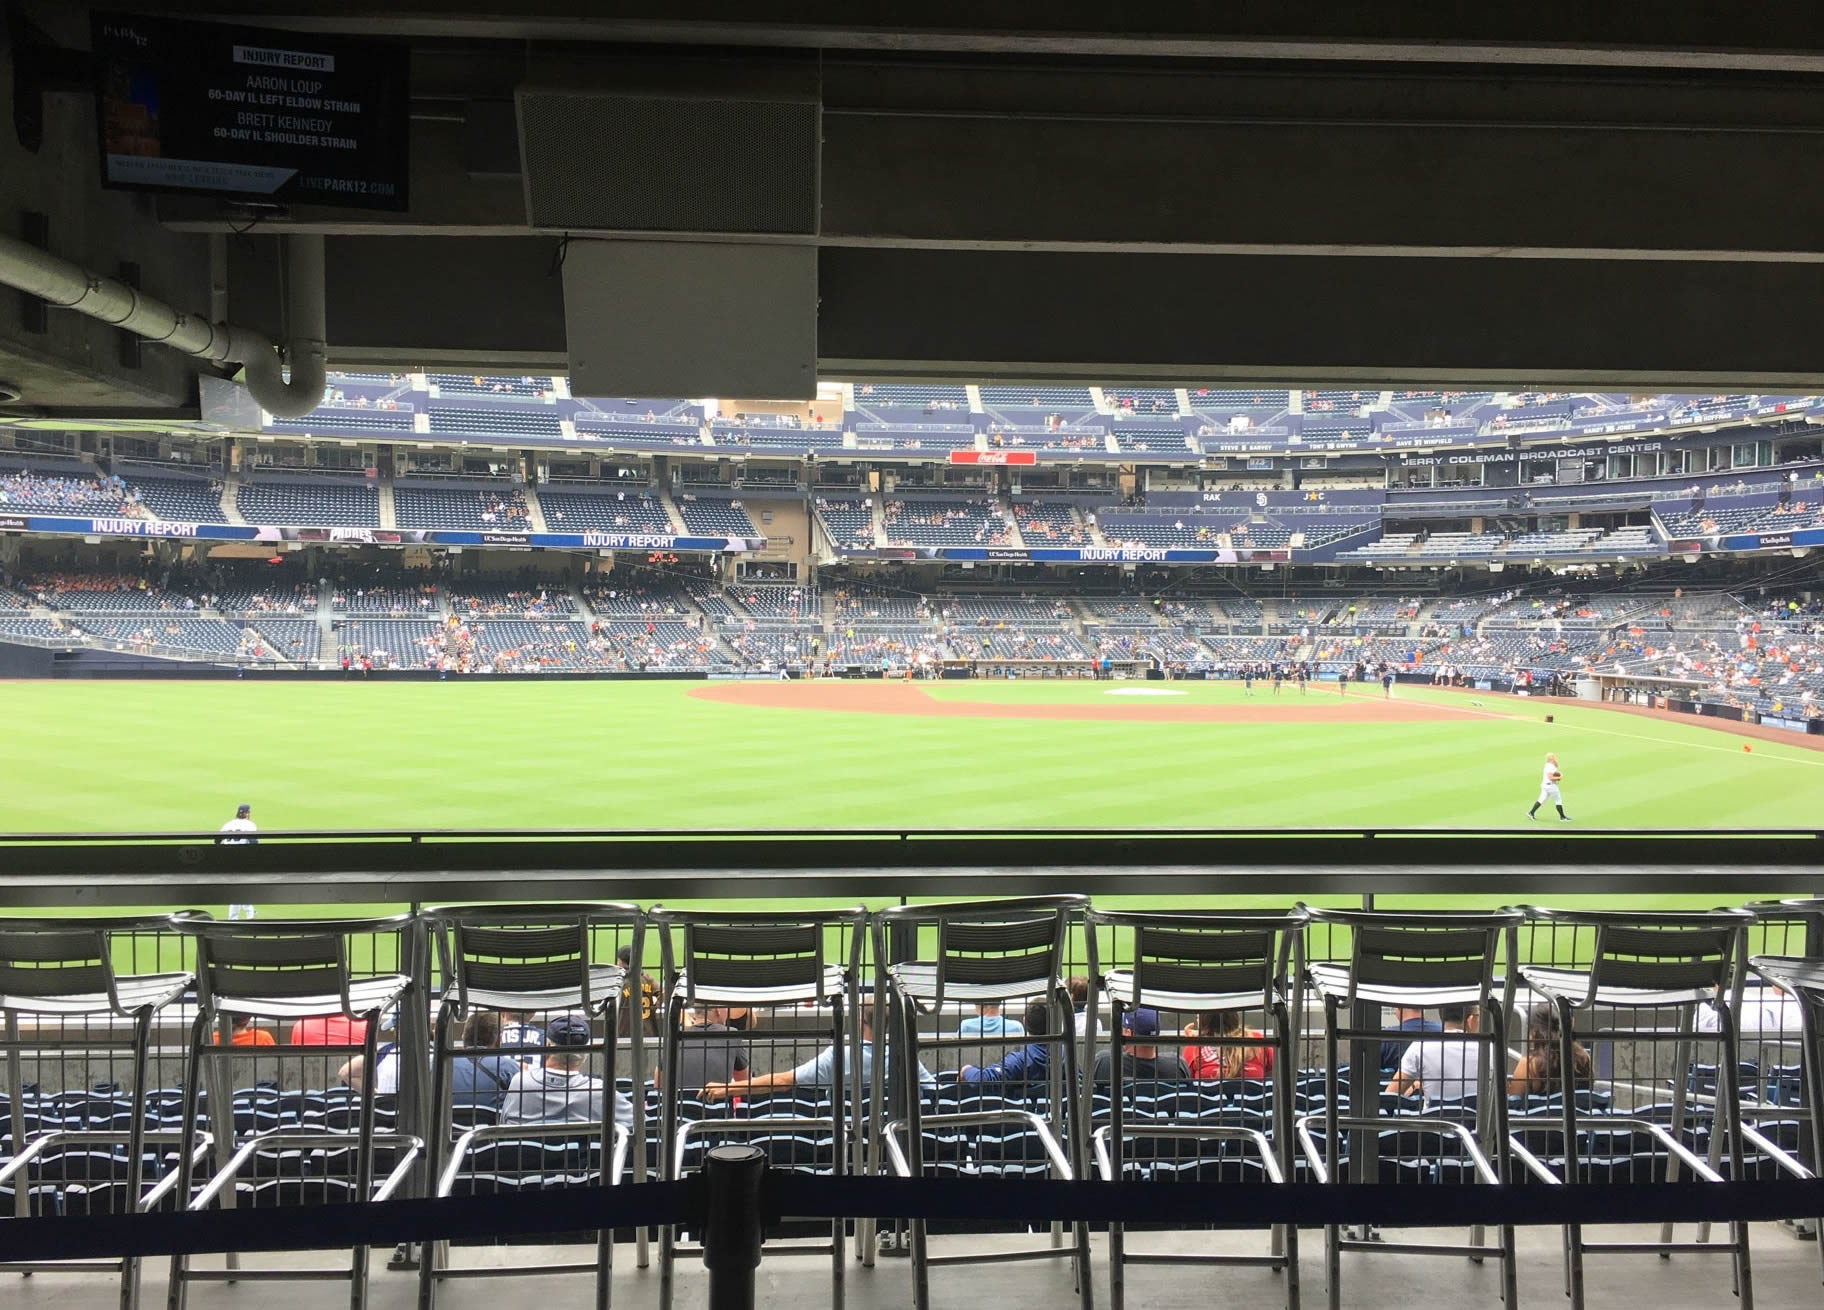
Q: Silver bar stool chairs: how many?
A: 9